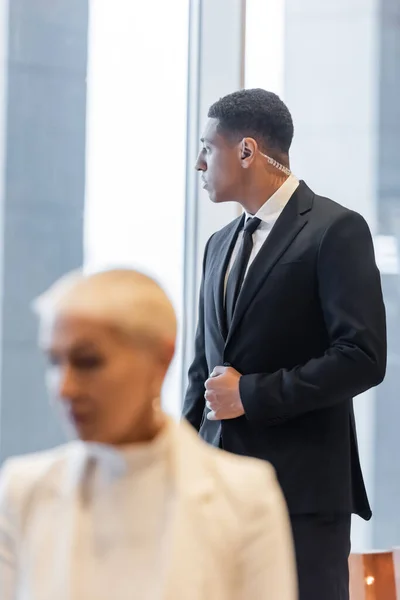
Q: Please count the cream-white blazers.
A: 1